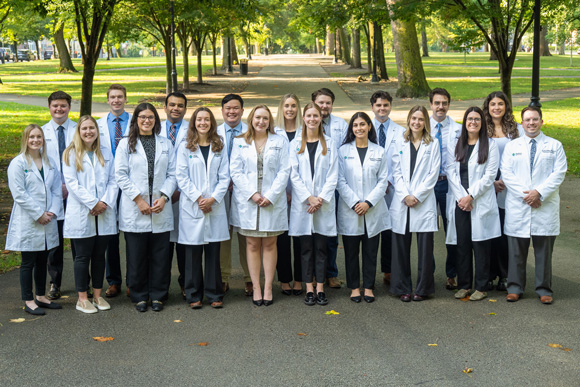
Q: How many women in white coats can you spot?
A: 11